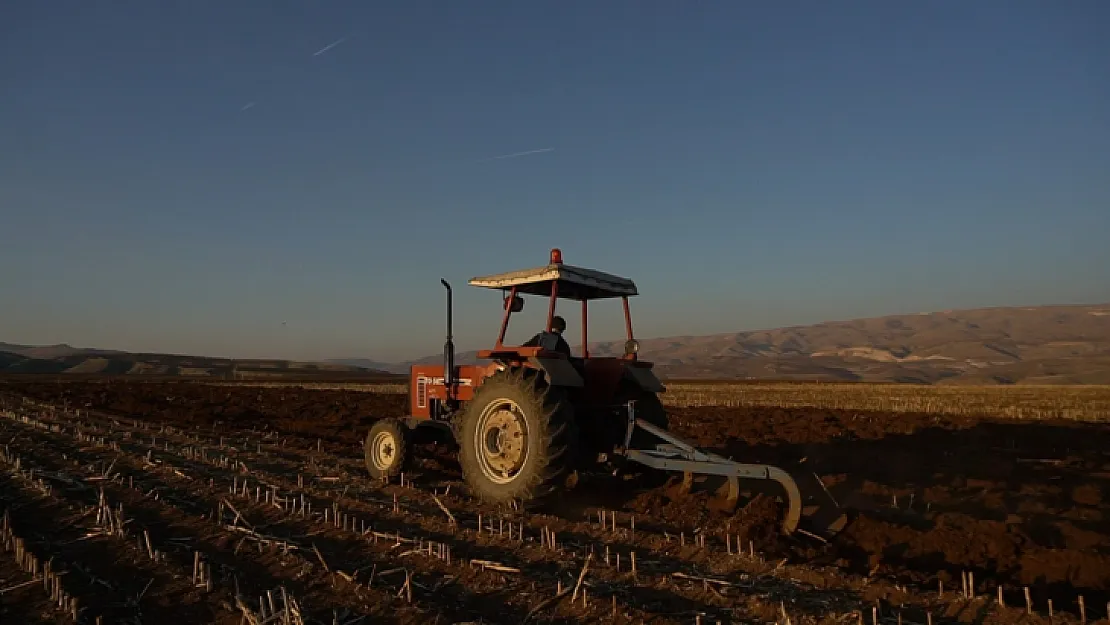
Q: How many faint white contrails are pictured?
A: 3